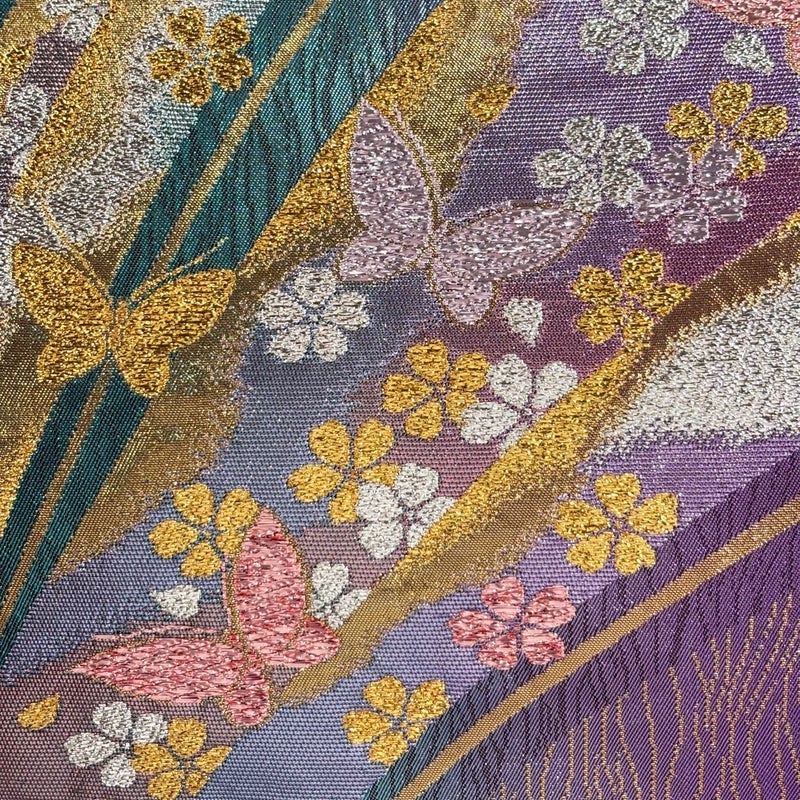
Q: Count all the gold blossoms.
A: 9